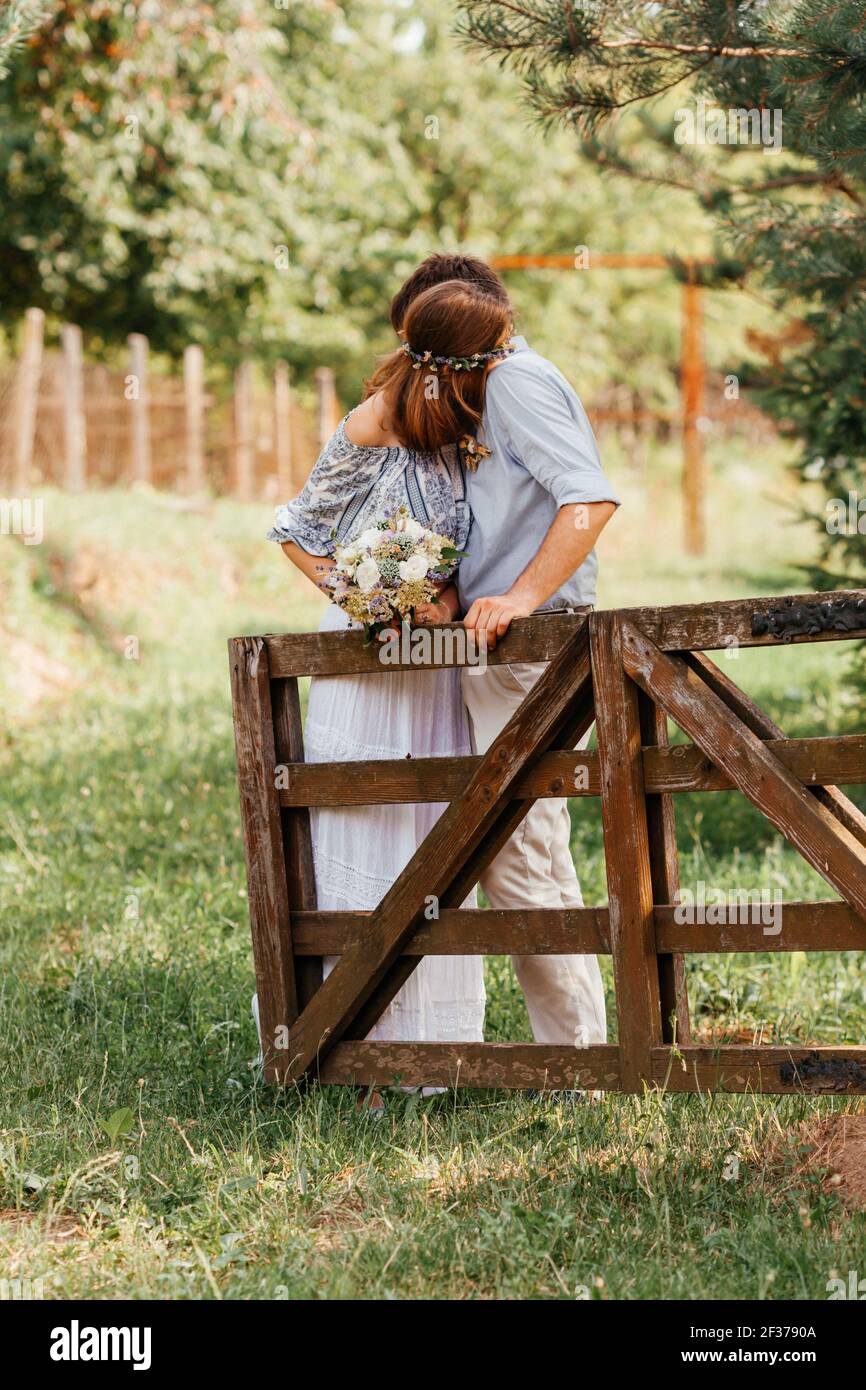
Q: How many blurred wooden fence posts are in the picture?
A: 7